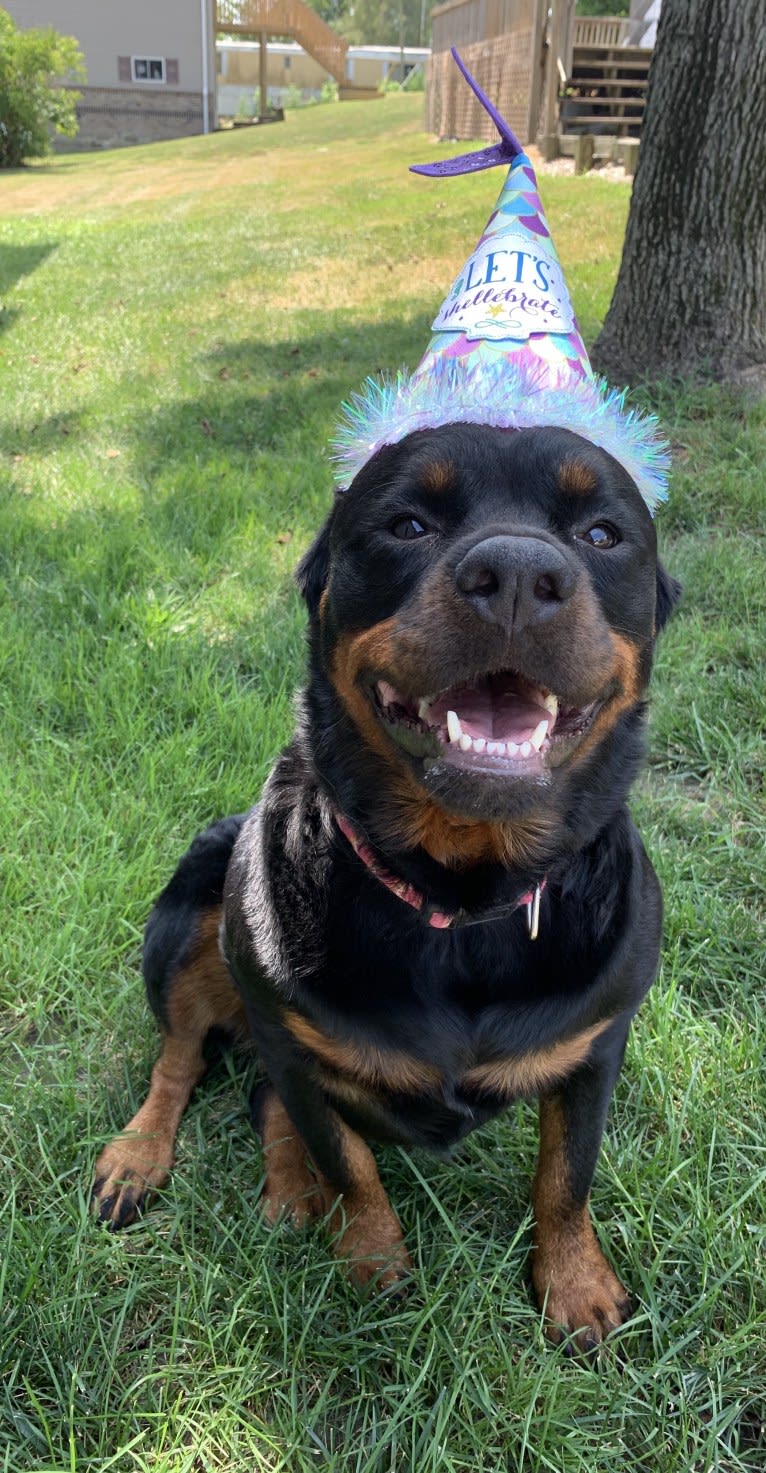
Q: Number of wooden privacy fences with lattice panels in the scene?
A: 1